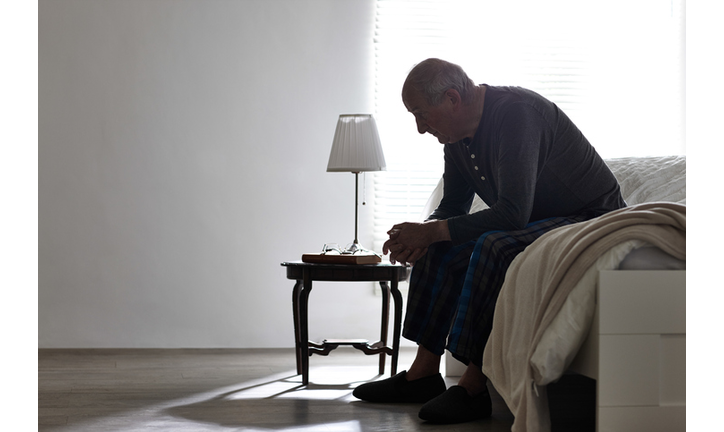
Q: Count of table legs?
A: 4